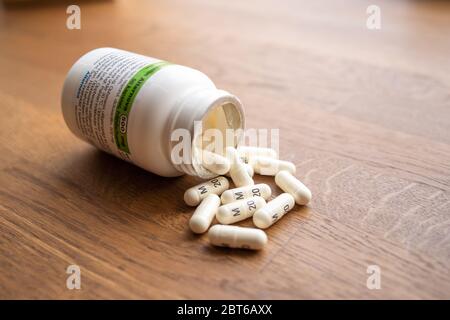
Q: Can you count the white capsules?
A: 12